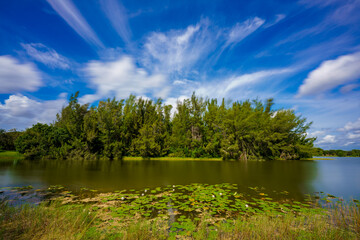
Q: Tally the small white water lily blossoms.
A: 8